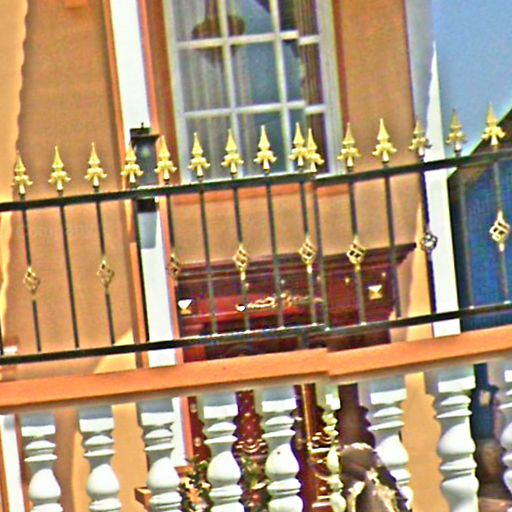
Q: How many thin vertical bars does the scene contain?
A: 15